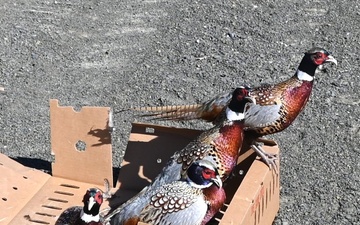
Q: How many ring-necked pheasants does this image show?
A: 4